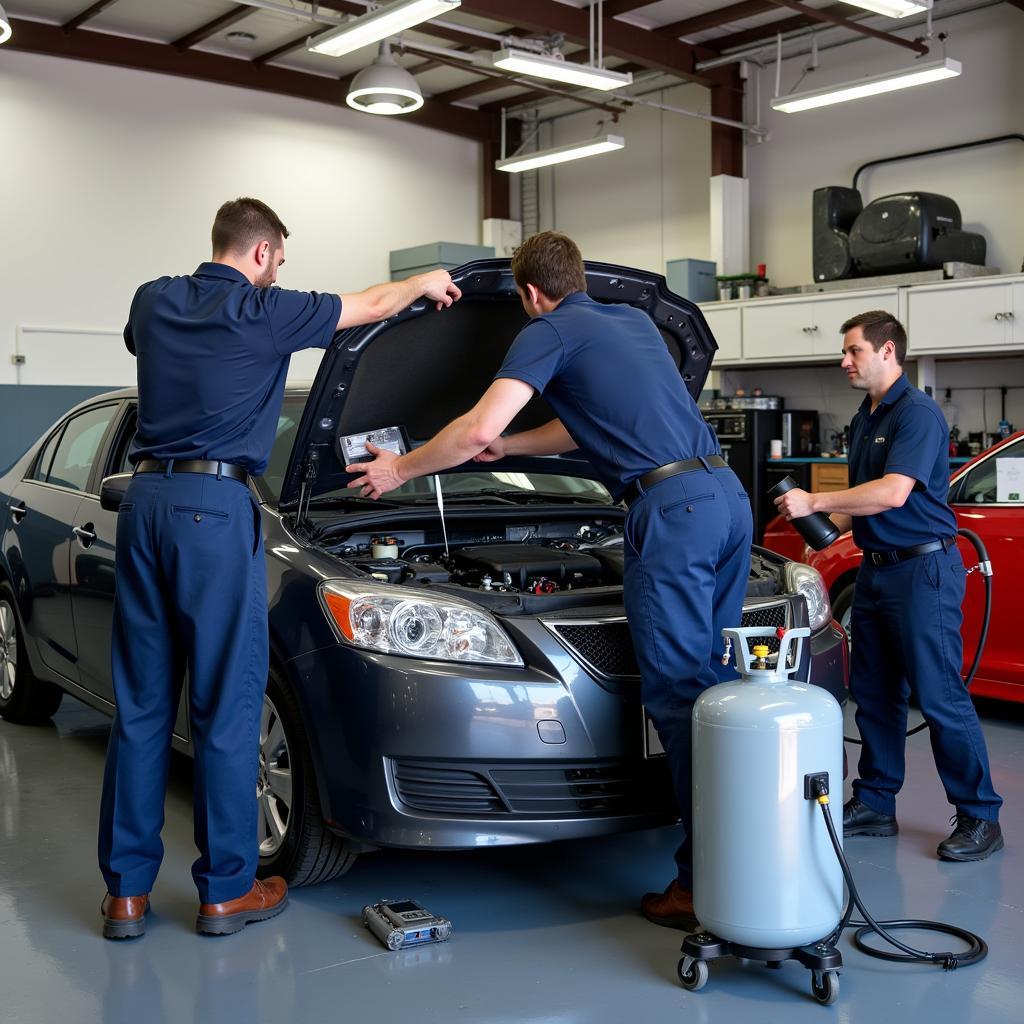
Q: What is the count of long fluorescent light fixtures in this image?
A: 5